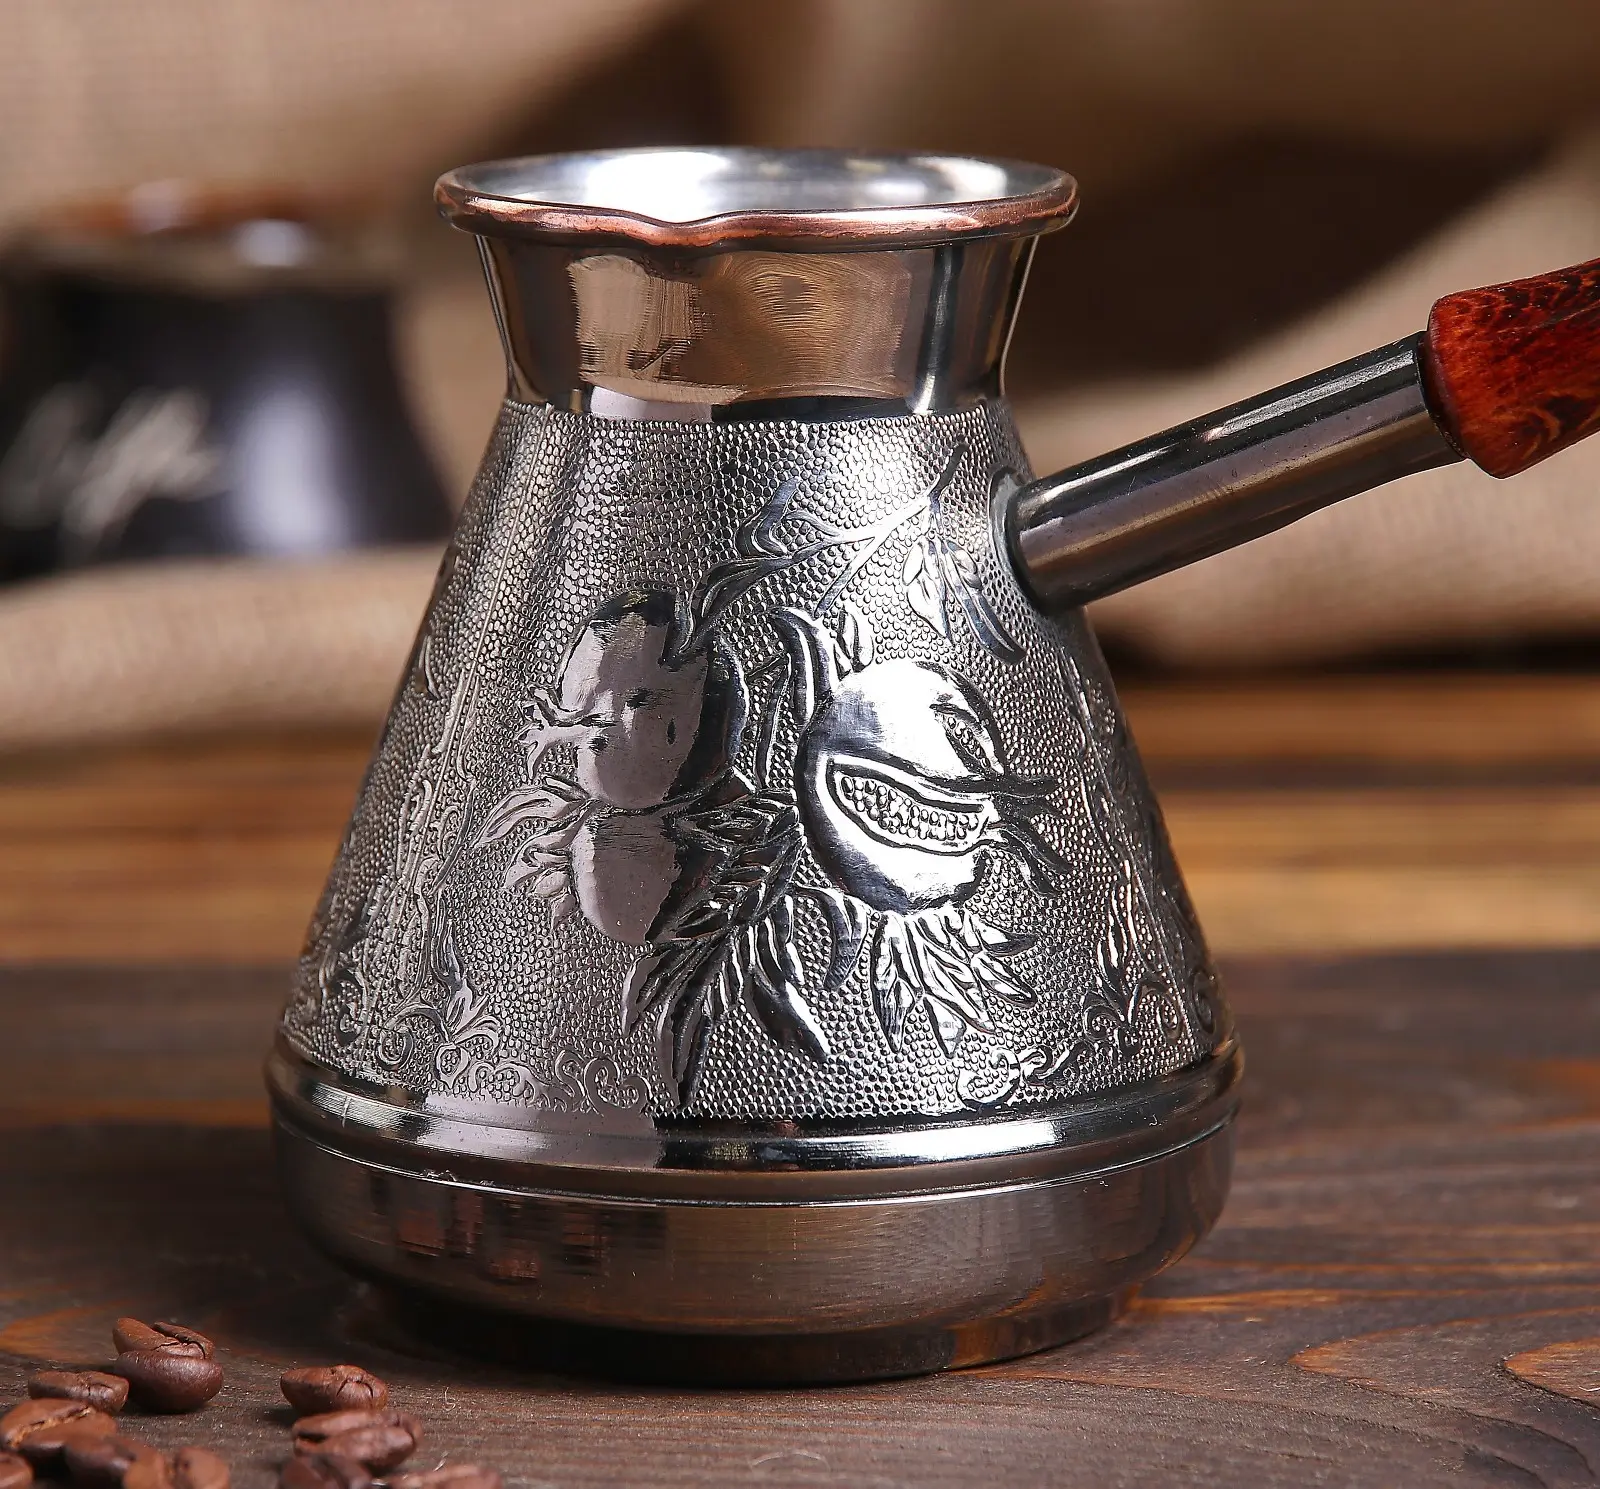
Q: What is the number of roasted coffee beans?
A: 11